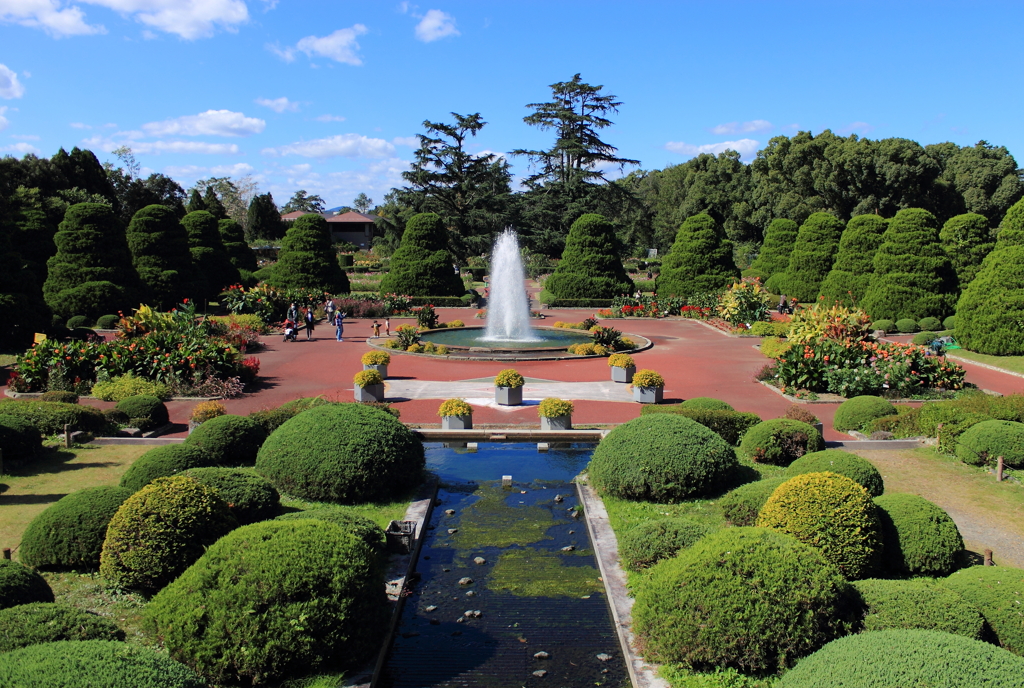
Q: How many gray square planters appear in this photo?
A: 7